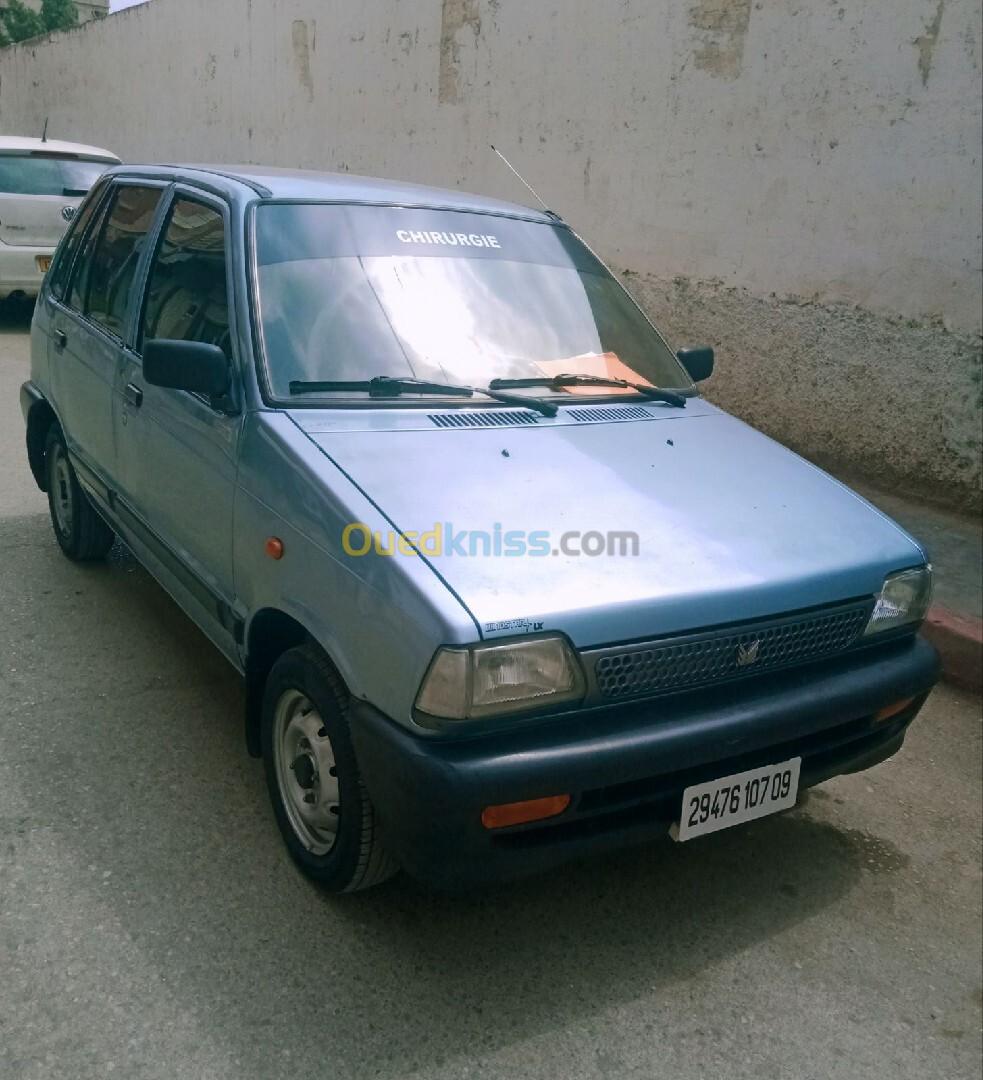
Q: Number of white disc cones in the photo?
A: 0